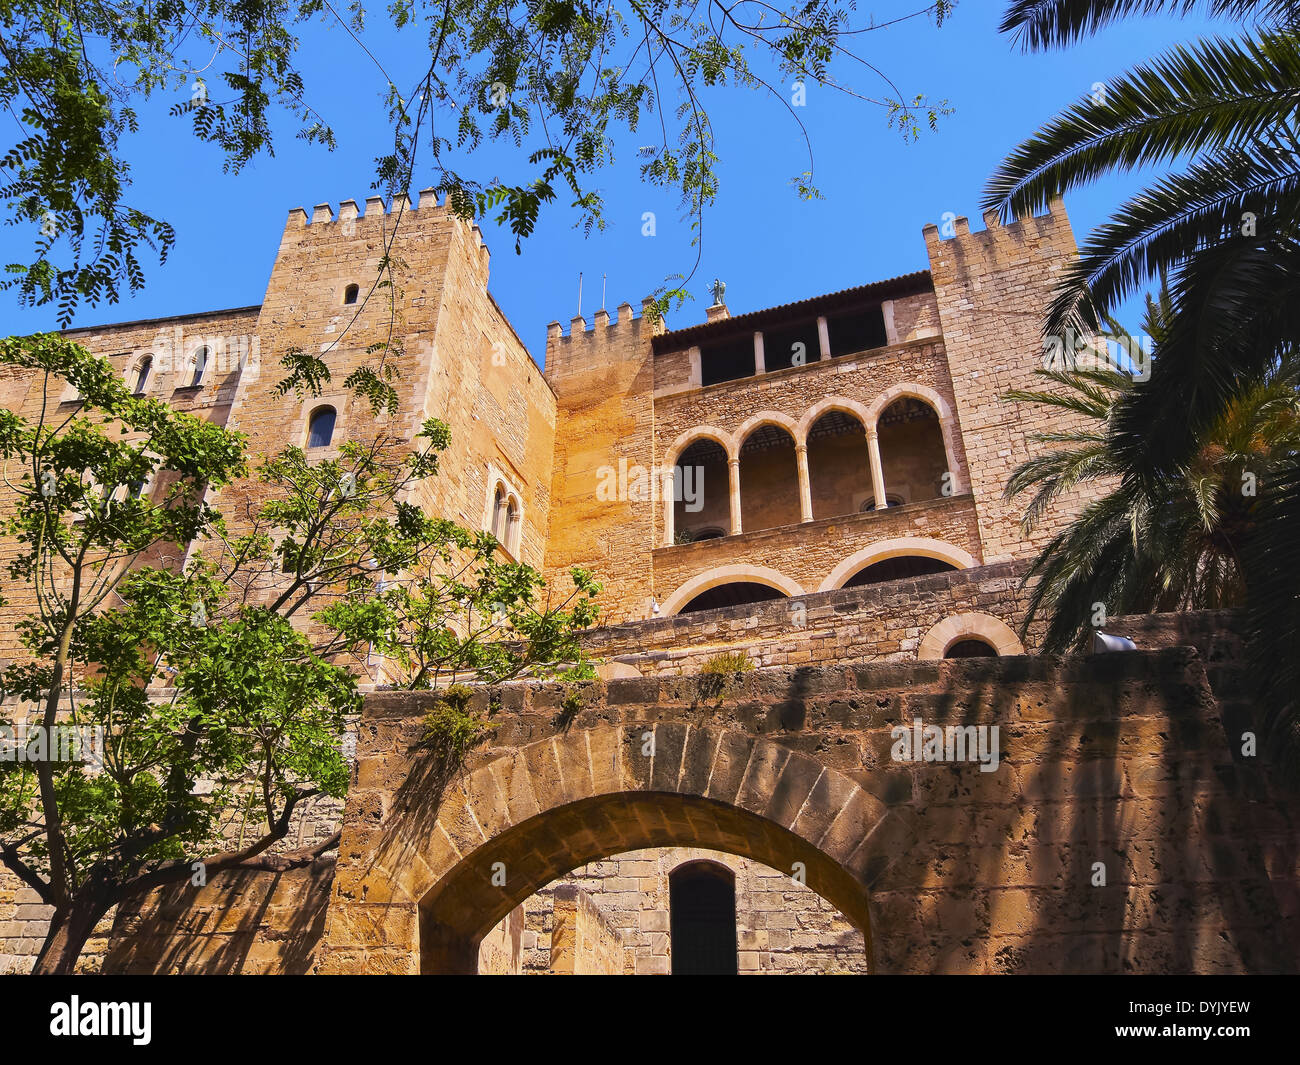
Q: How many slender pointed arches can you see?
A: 4